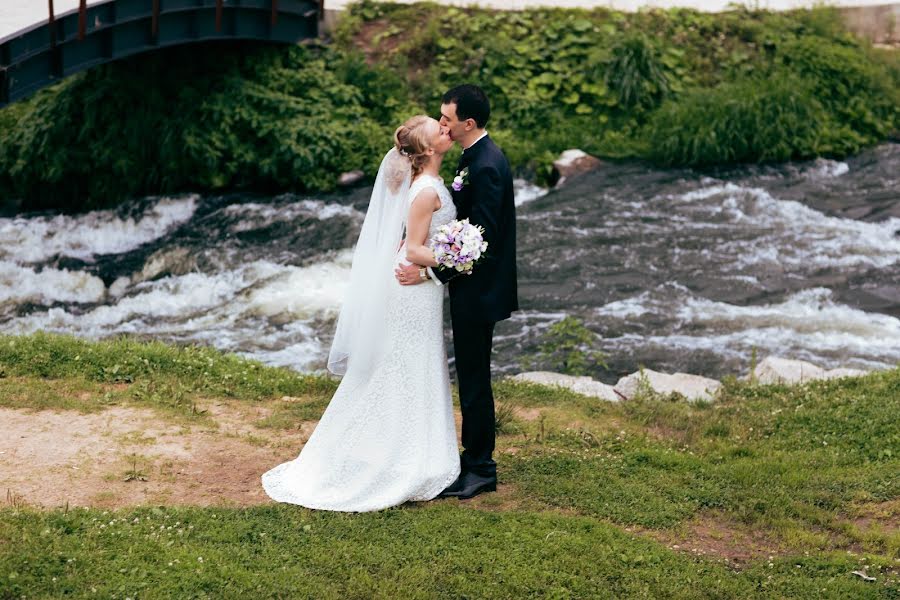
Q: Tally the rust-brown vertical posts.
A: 6